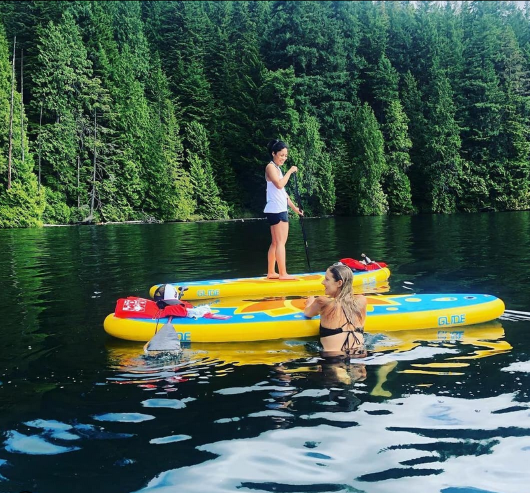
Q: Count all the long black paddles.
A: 1